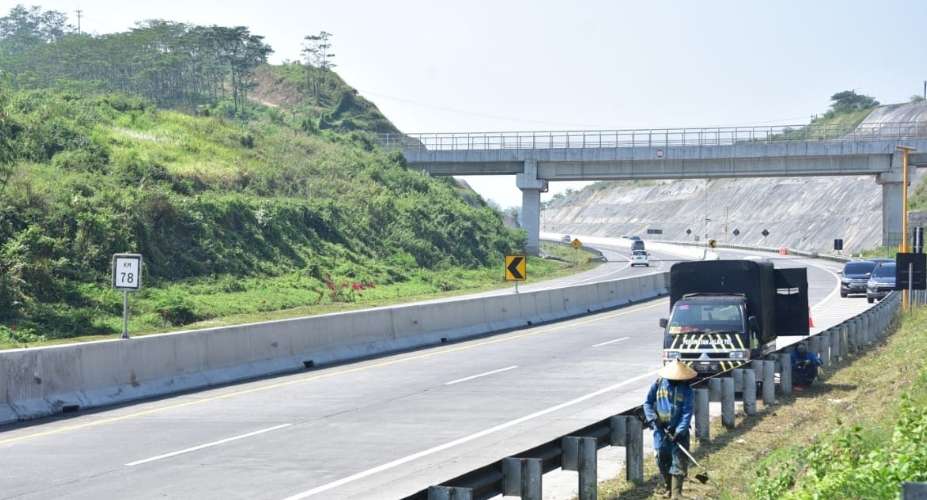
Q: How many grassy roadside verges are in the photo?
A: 2